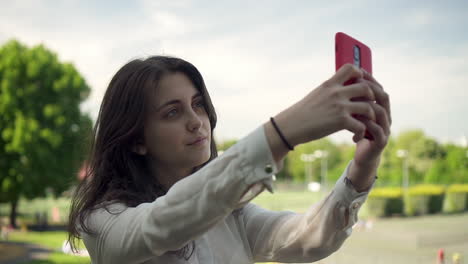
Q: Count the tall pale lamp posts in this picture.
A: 3